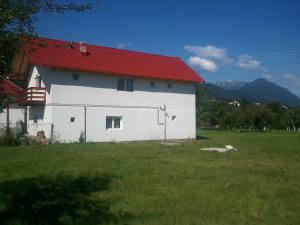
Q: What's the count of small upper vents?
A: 3